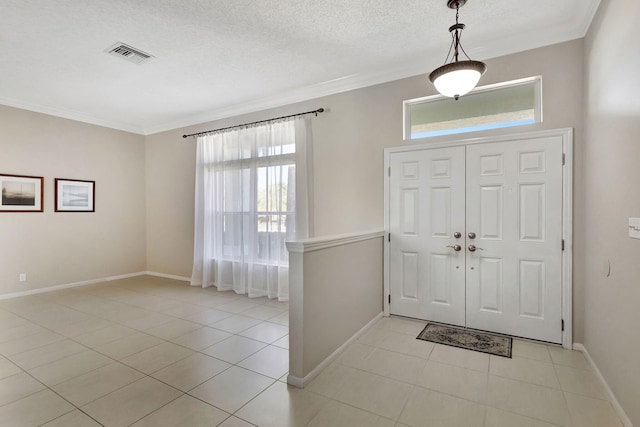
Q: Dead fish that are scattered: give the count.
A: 0